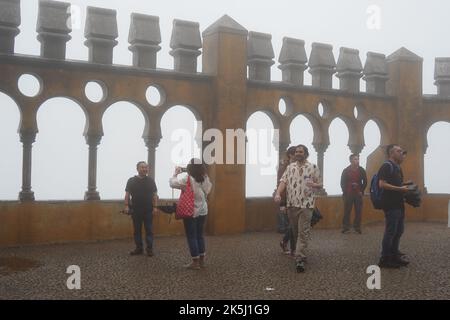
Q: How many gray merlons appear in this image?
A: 11